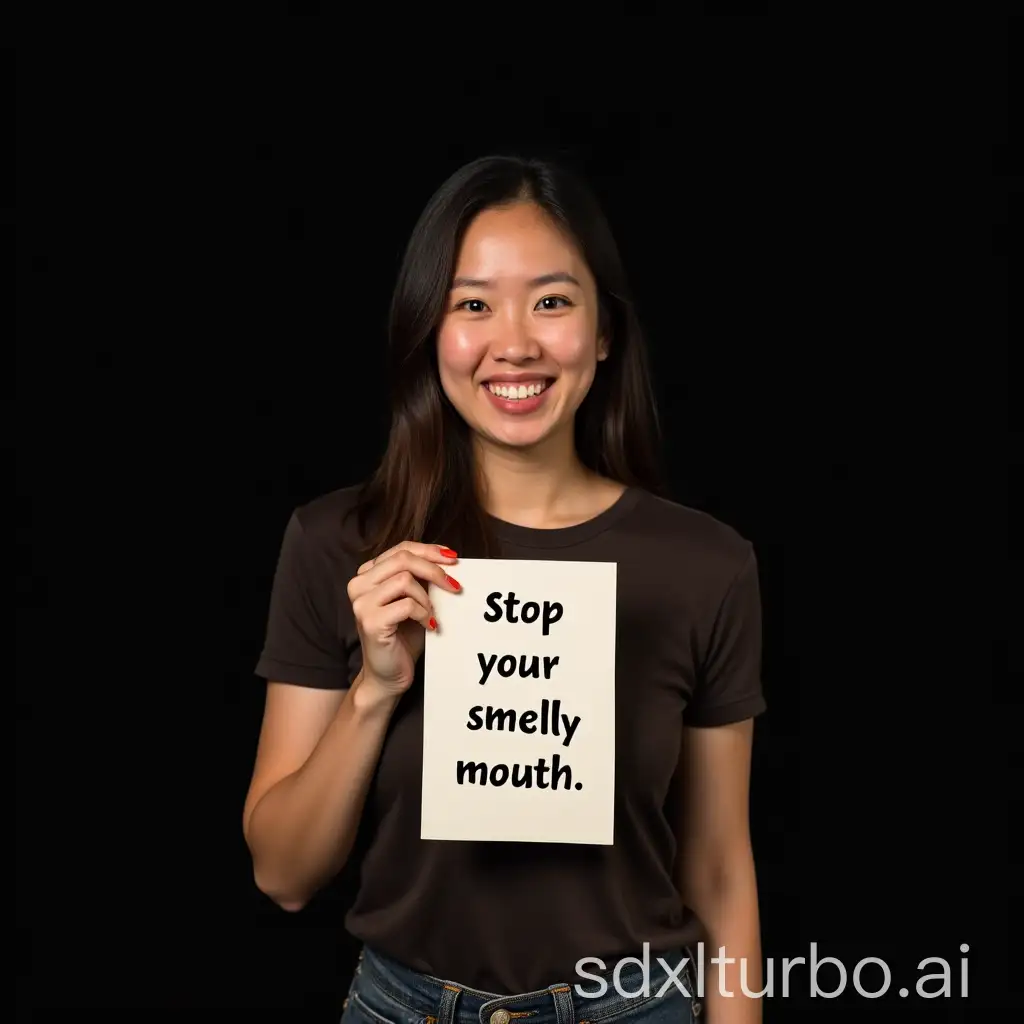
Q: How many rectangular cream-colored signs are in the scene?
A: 1